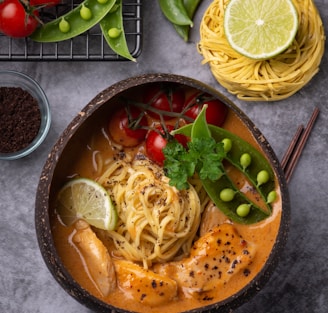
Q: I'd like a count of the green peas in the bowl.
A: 6